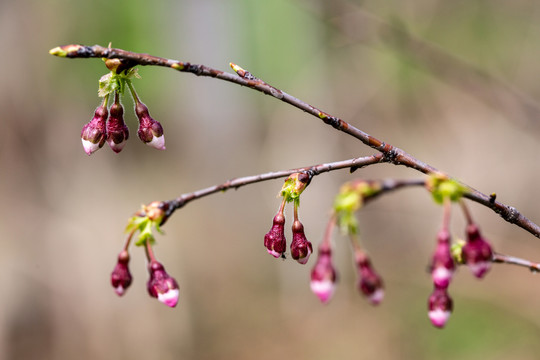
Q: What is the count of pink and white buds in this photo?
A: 12